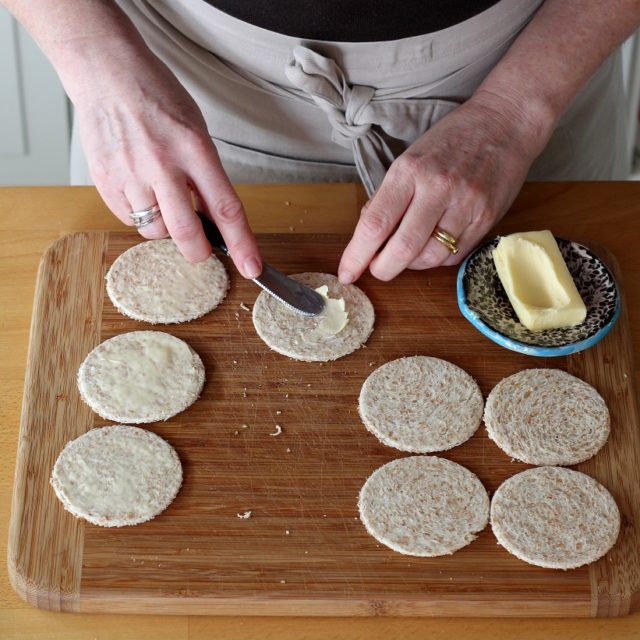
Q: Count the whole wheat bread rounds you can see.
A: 8